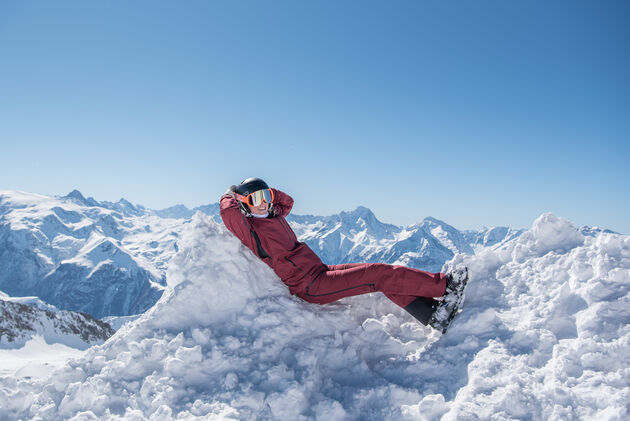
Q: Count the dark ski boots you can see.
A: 2